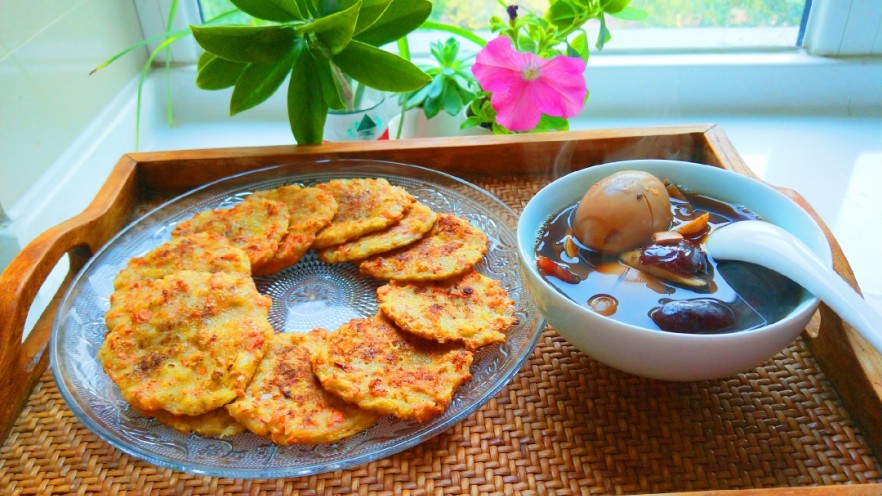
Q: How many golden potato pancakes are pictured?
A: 11